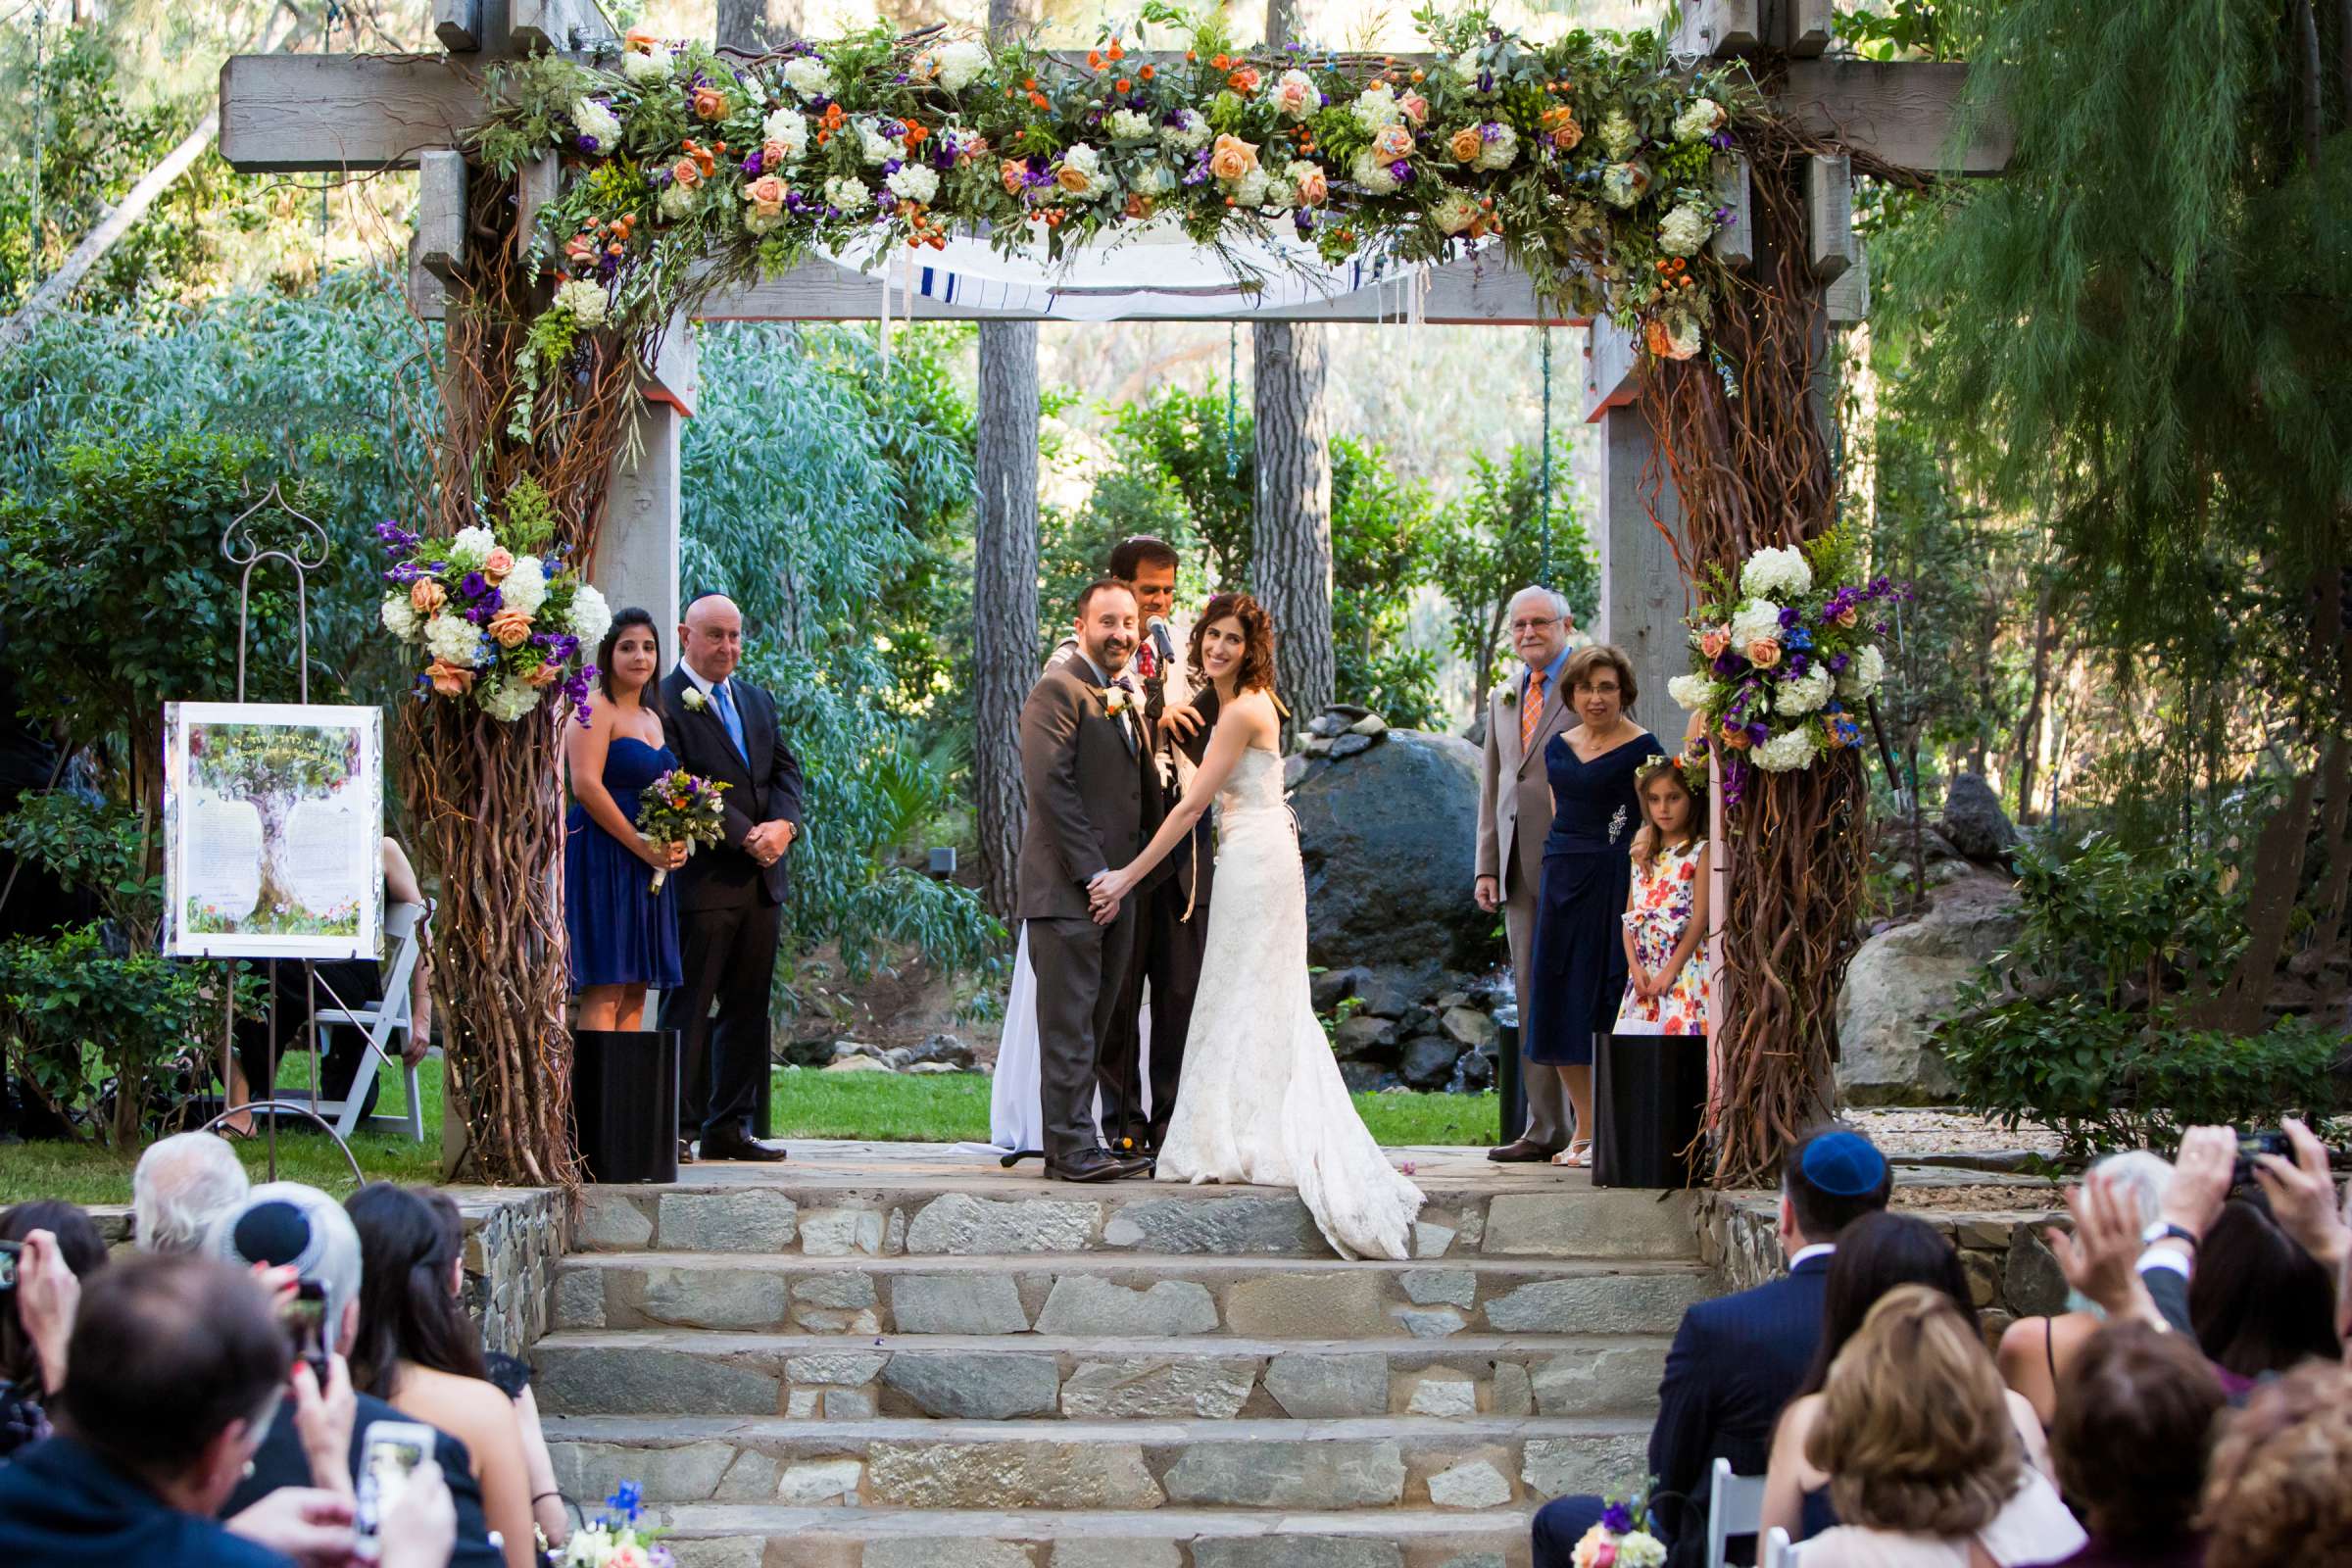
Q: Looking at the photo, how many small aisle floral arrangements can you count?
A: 2